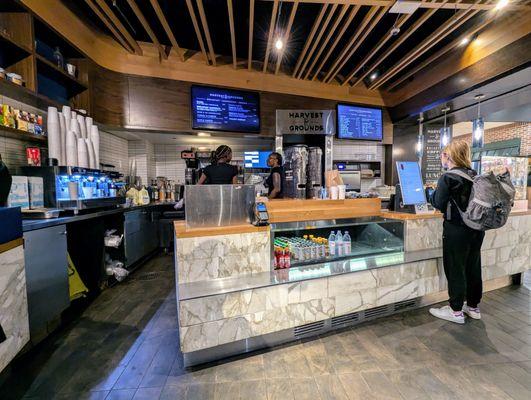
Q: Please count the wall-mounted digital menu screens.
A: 2